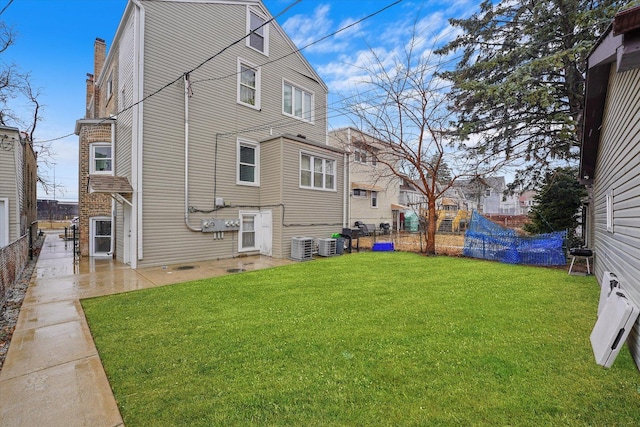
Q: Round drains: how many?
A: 2